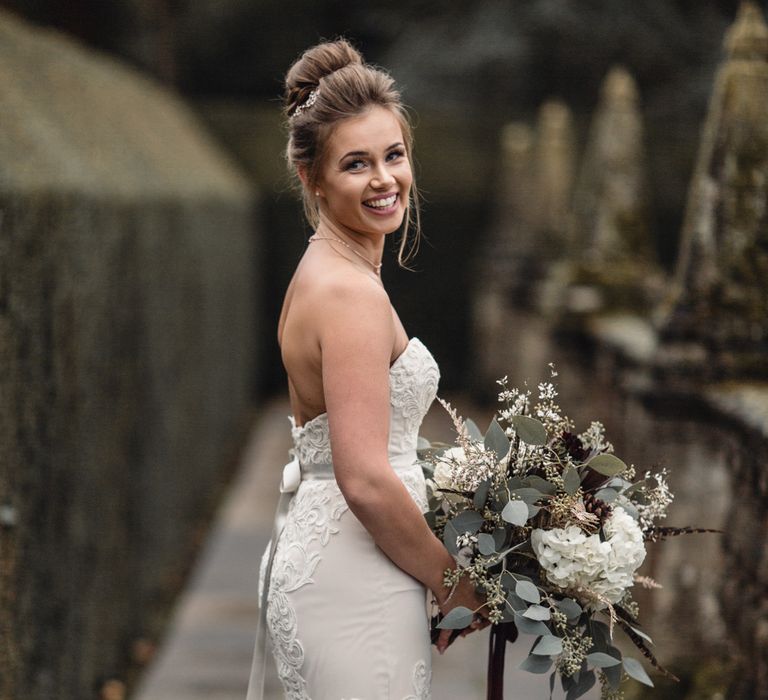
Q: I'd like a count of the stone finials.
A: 4